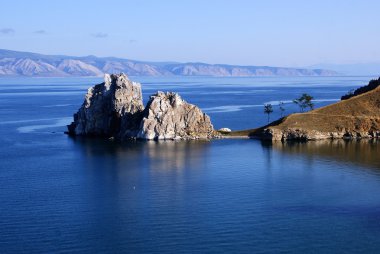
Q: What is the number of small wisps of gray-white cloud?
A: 4